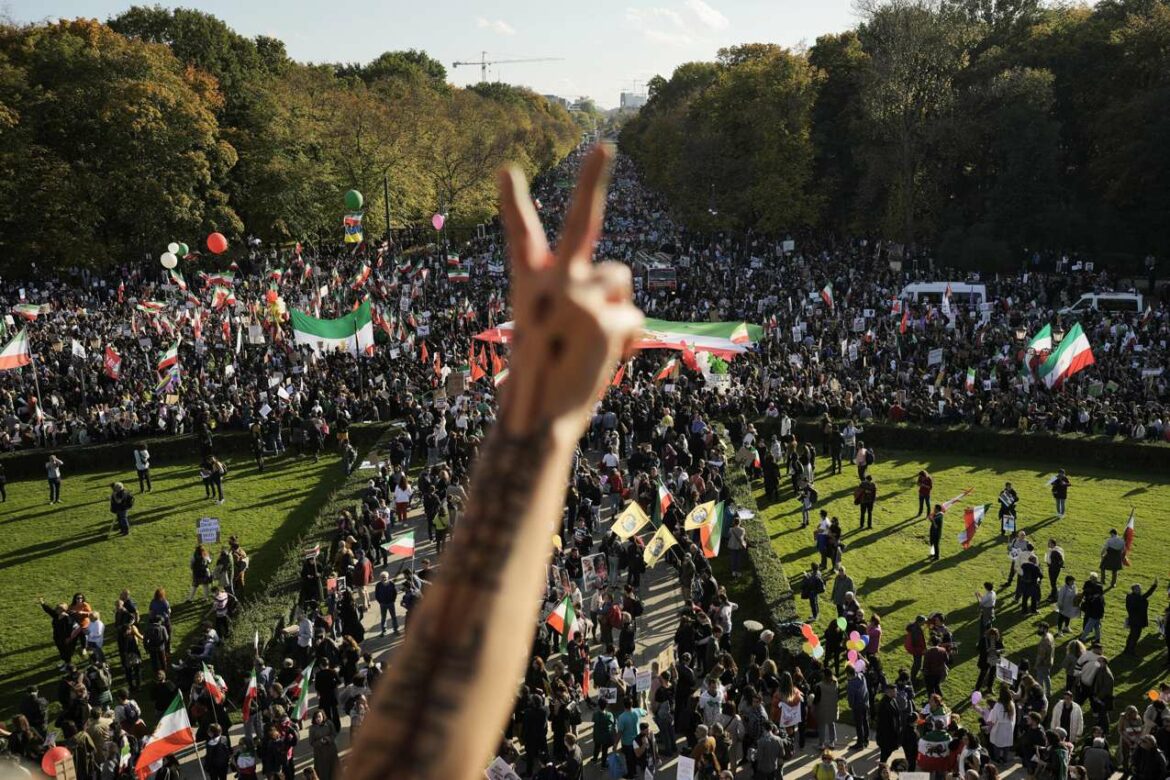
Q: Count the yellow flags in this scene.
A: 3